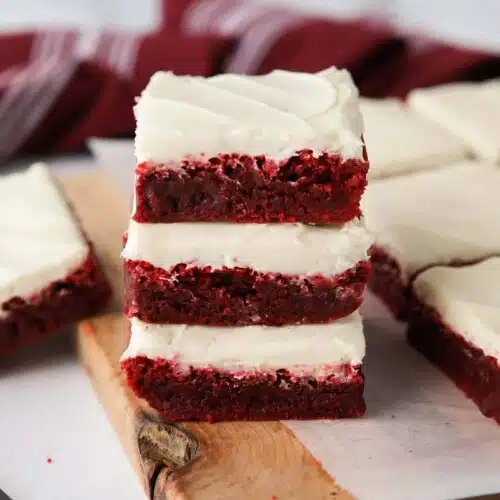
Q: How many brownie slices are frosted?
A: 8